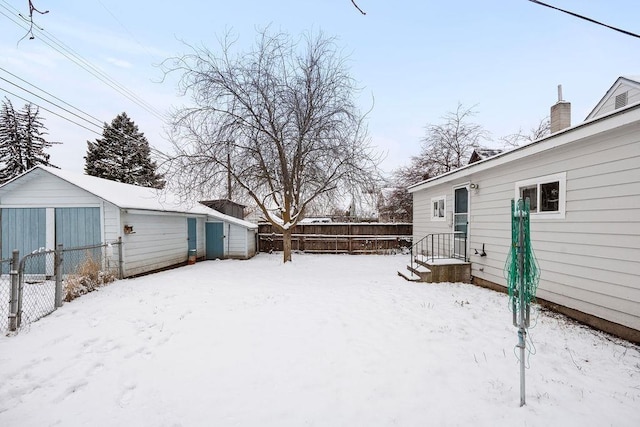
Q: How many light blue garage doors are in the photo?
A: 2